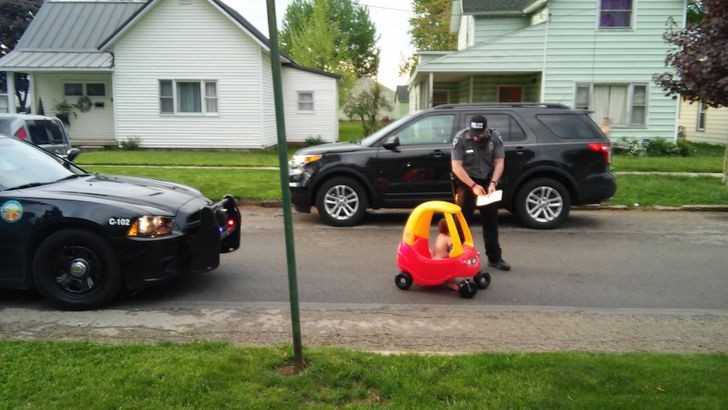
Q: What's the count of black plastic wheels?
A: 3